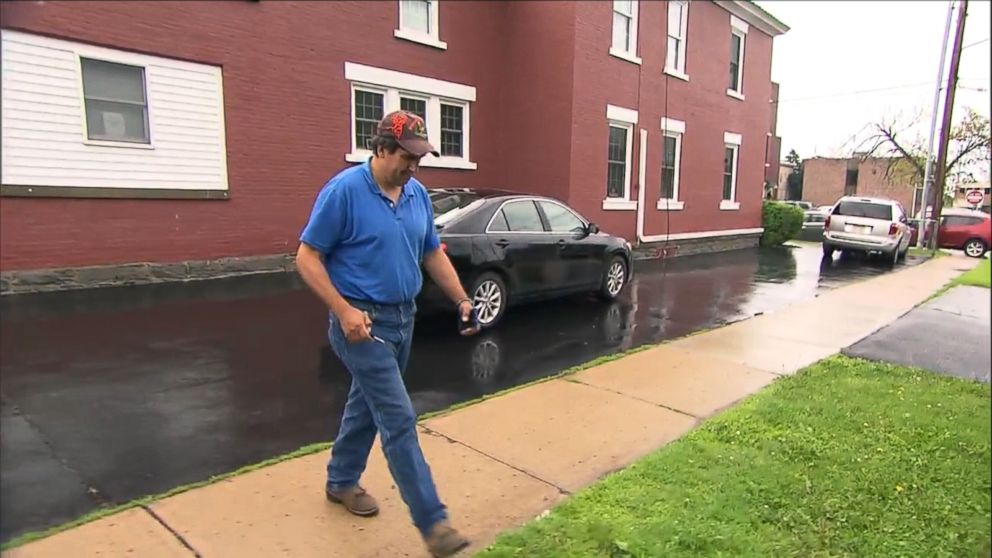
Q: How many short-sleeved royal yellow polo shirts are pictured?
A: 0